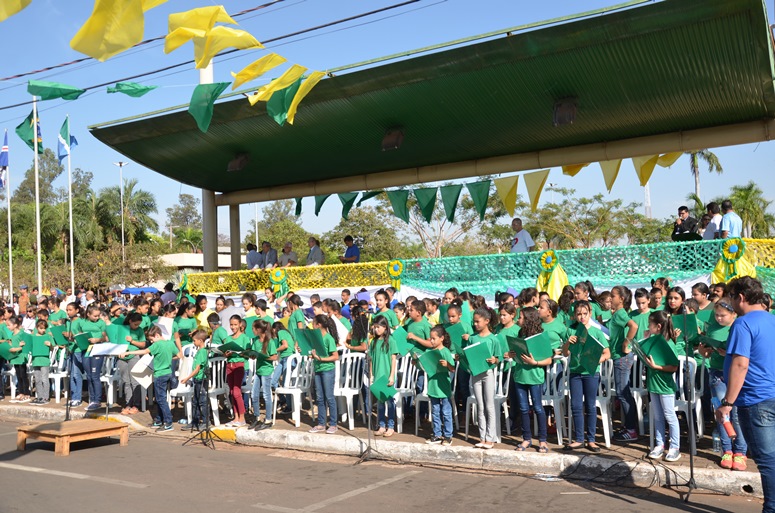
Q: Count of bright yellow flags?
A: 13